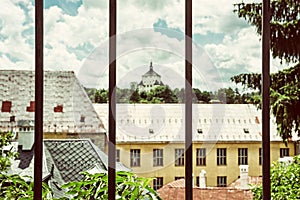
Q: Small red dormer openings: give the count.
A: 3